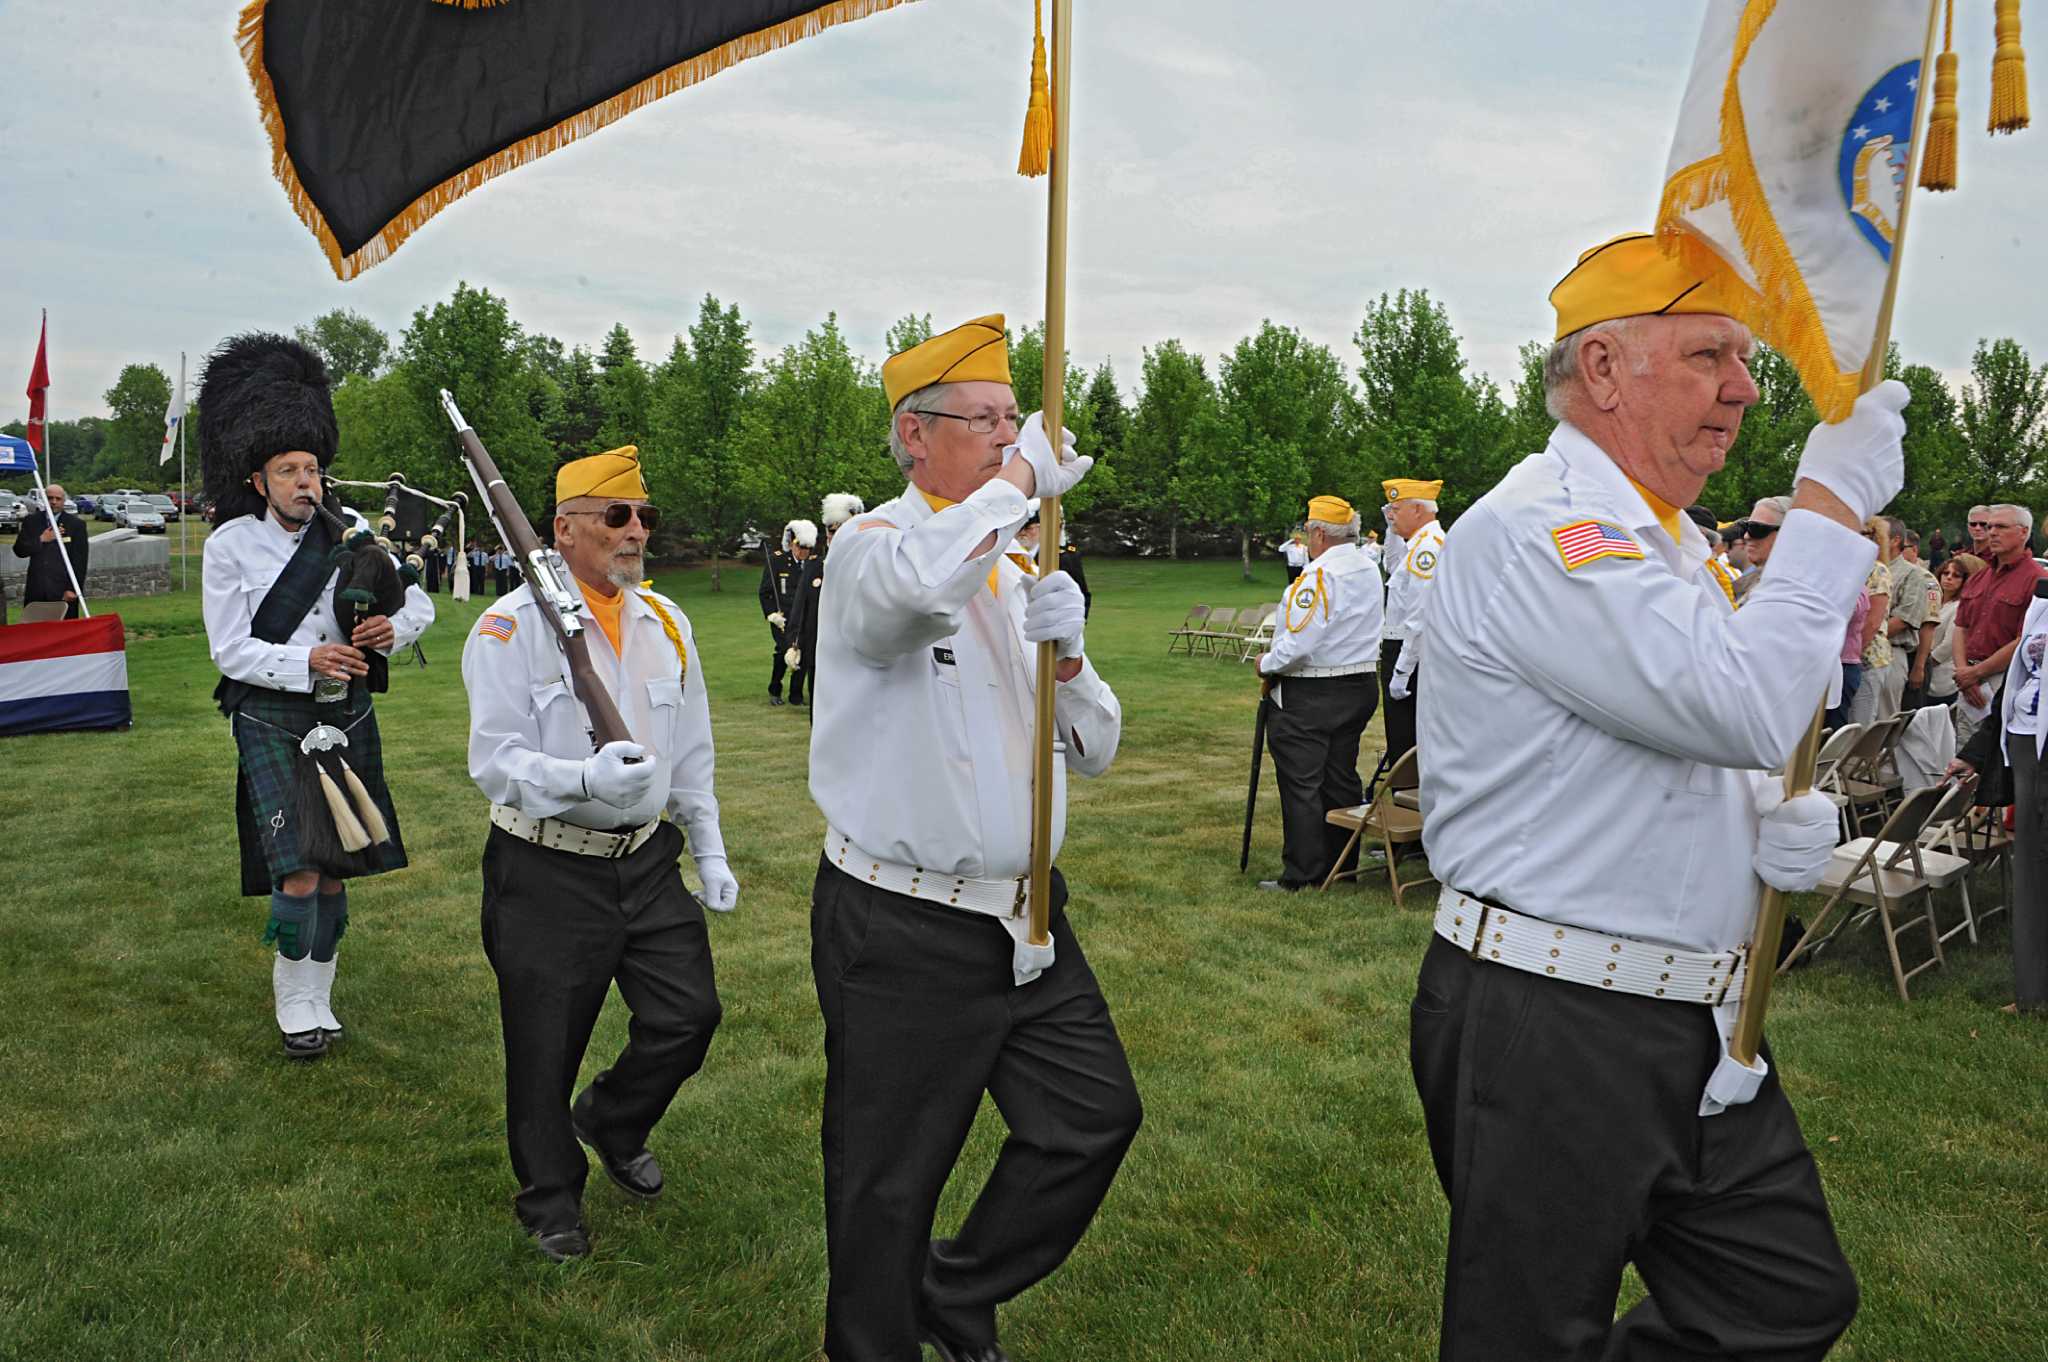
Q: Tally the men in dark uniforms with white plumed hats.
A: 2